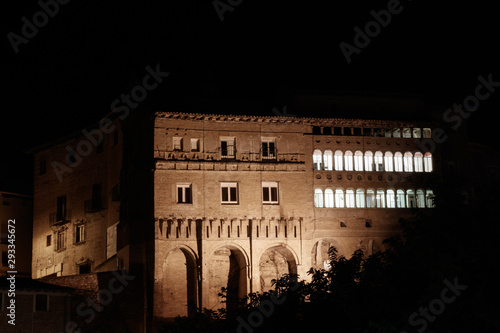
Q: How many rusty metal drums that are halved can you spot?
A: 0